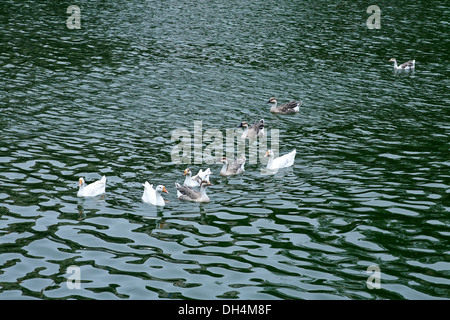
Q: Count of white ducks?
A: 4